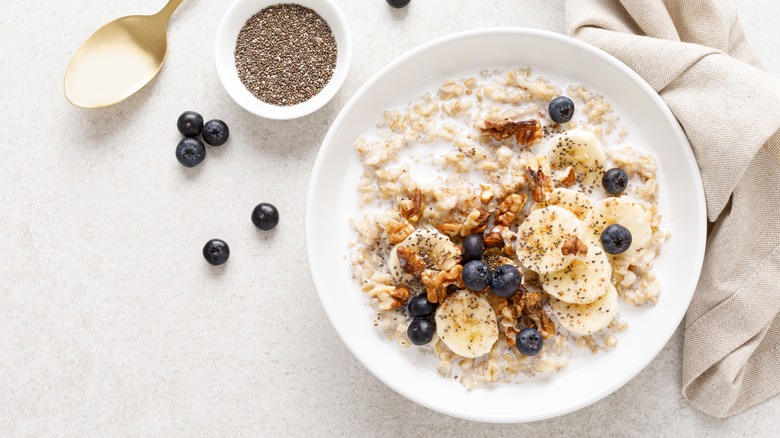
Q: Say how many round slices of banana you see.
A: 8